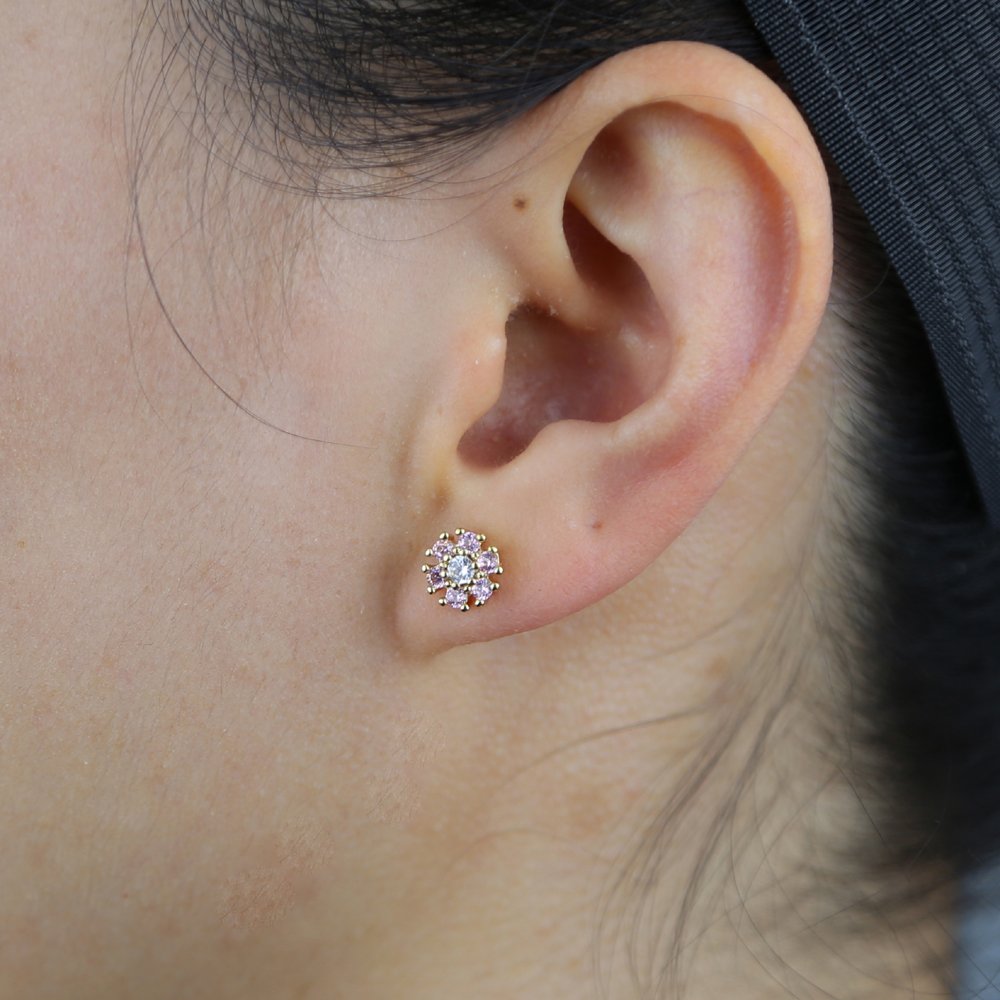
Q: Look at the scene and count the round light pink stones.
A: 6